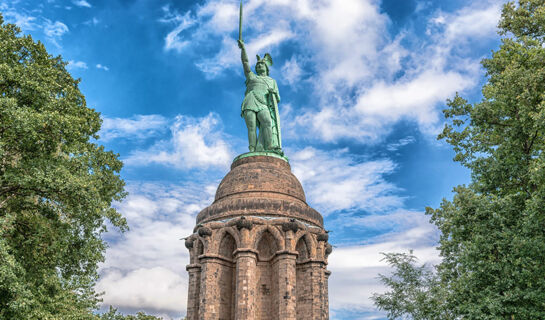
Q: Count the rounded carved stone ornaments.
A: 6